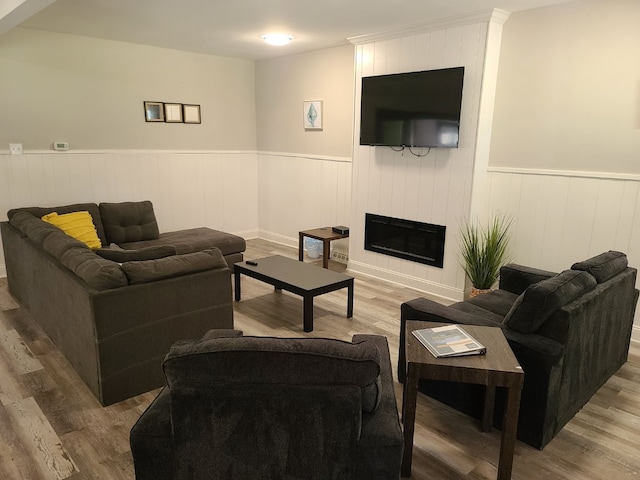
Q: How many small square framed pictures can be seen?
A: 3